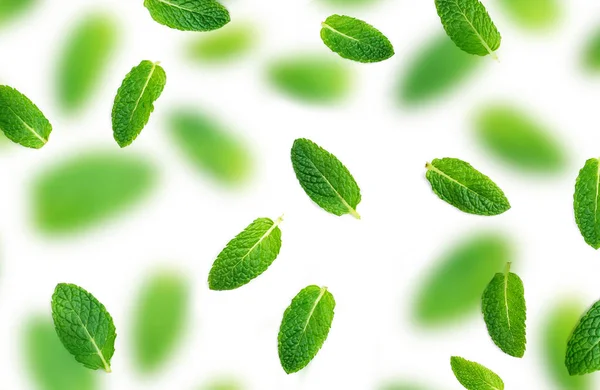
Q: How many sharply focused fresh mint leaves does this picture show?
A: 14